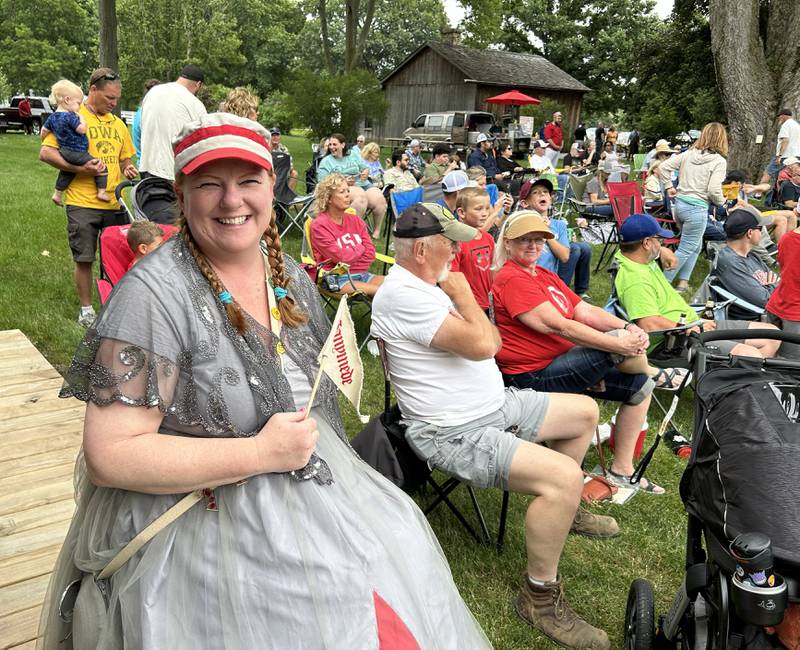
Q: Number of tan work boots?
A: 2